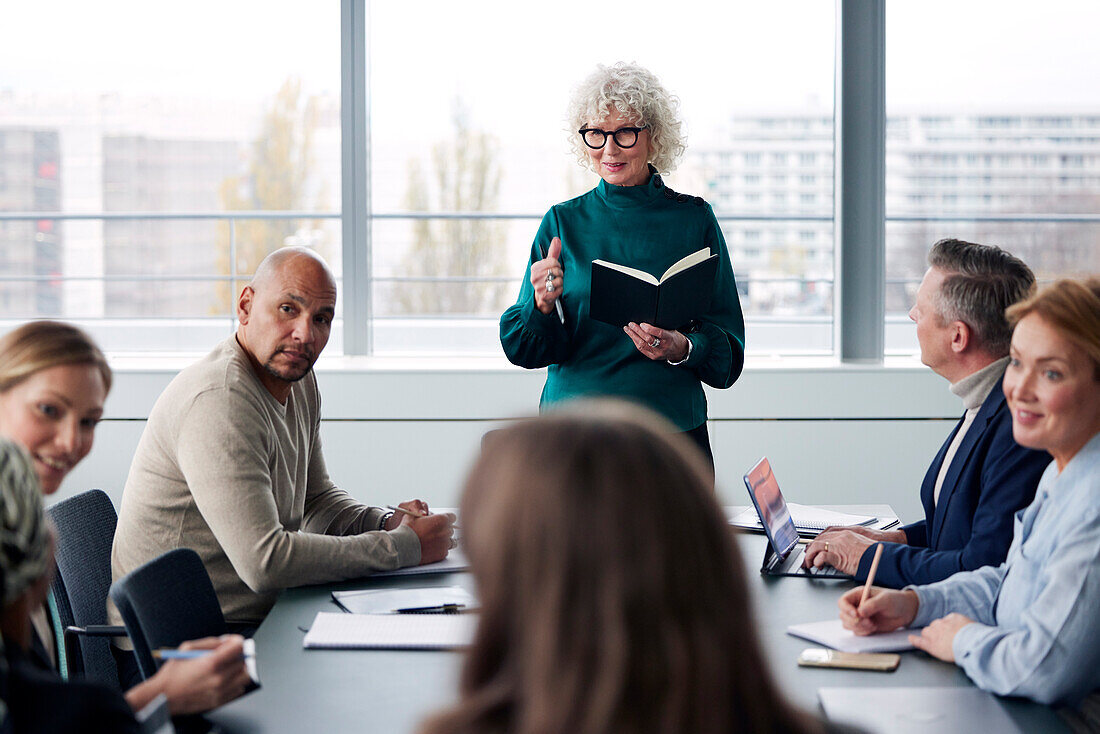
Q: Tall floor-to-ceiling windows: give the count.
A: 3